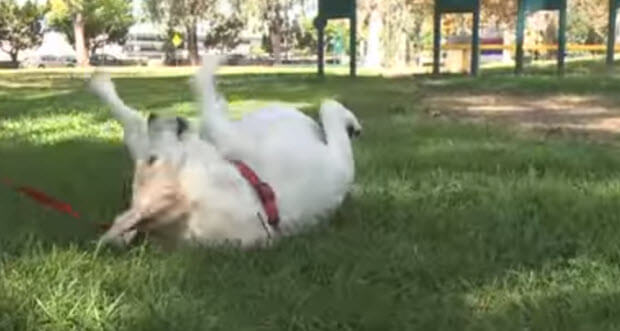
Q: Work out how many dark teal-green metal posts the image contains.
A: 7